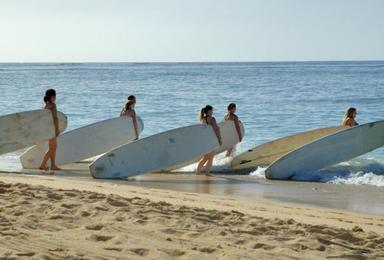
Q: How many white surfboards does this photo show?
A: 5